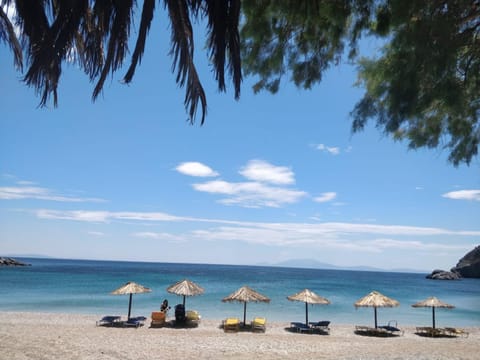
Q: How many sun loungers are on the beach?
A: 12